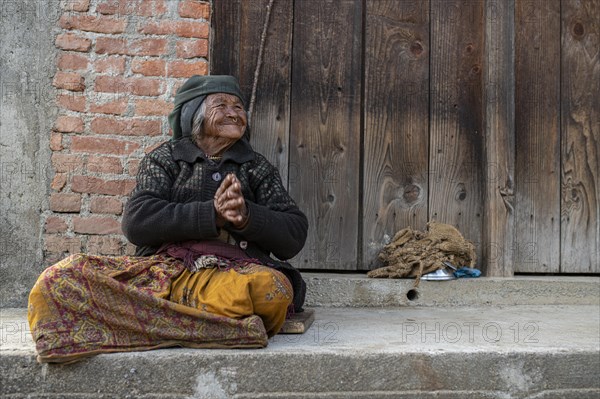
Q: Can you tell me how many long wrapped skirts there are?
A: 1